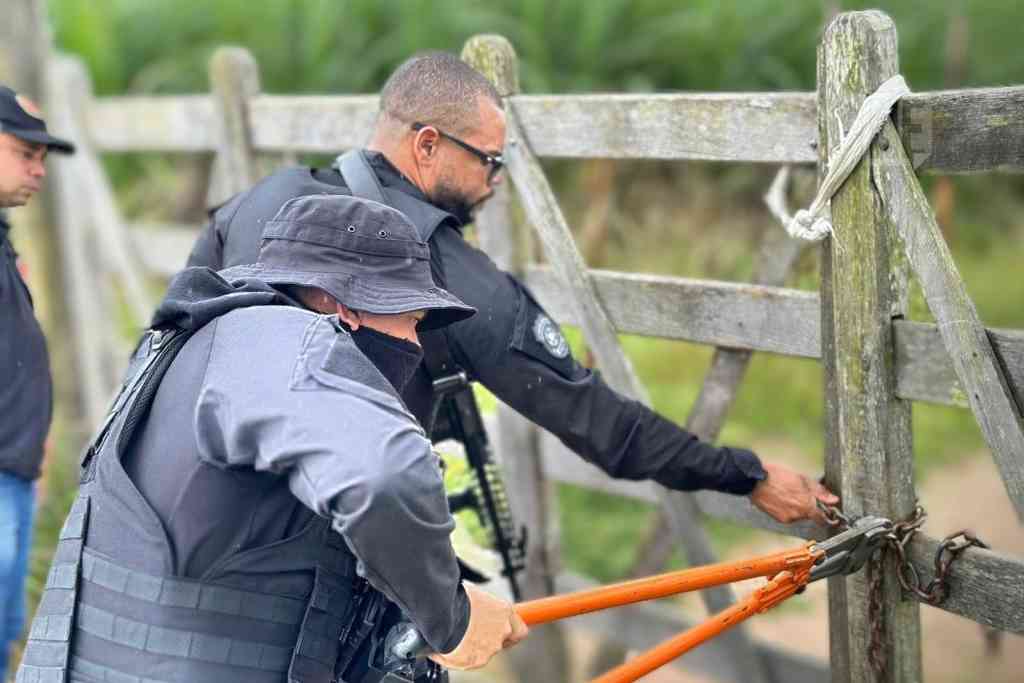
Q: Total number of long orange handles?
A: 2